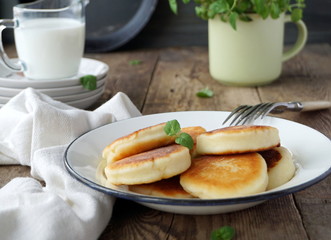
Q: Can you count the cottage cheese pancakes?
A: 7